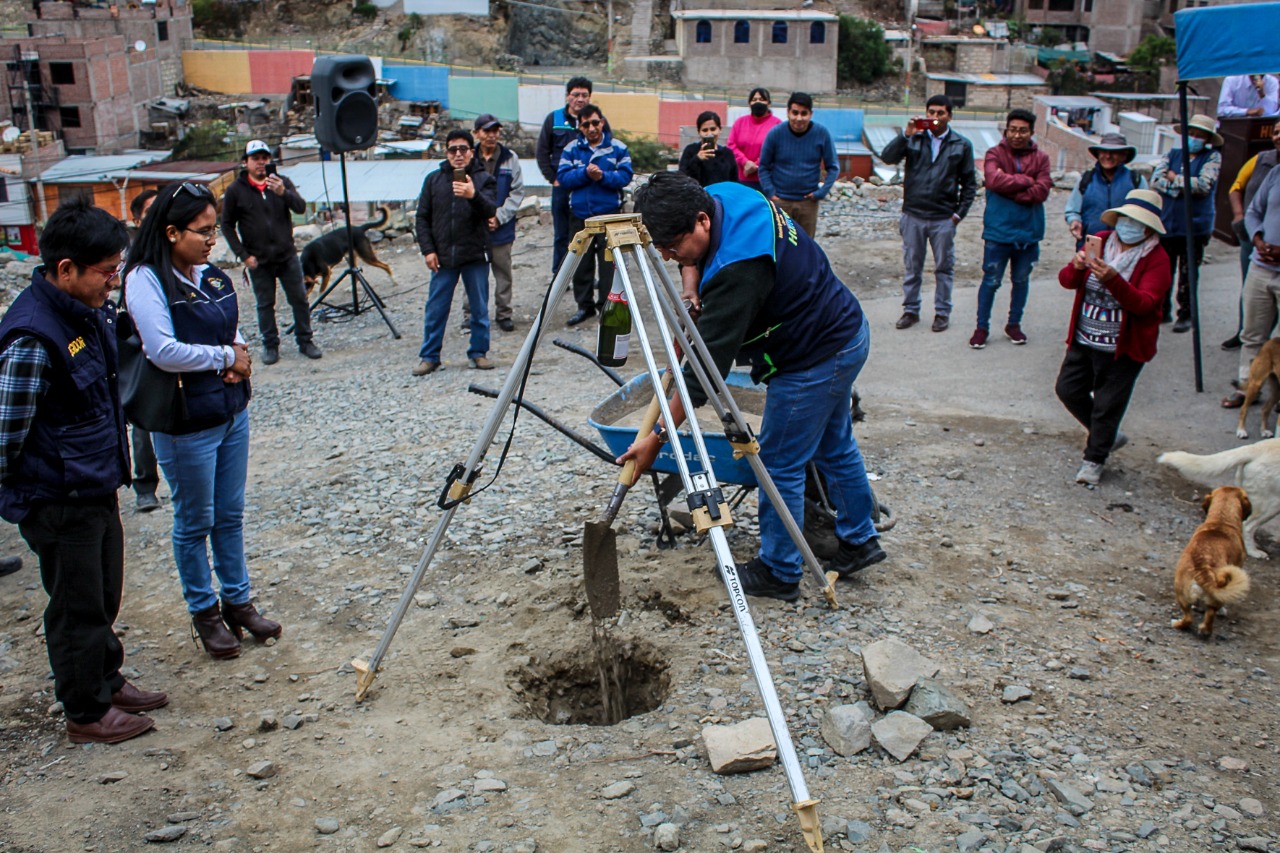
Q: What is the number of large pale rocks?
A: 5